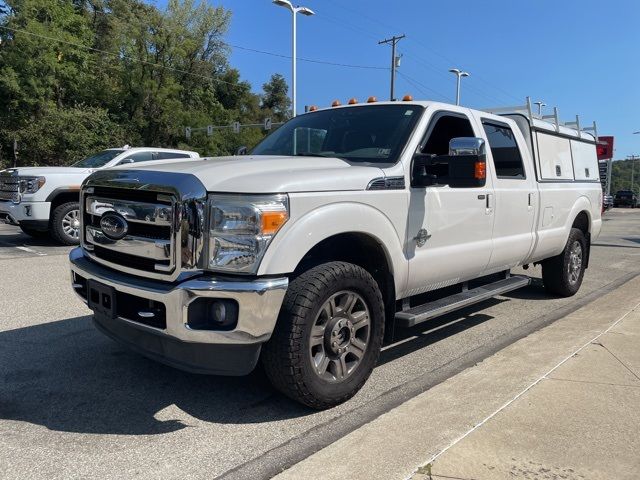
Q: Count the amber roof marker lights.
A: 5